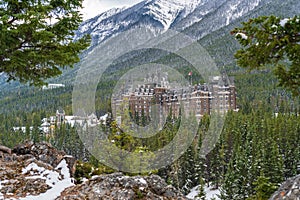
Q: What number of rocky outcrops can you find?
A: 3